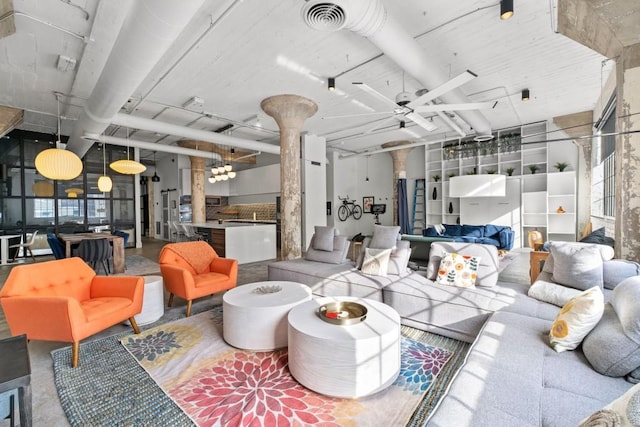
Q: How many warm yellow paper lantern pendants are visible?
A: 3